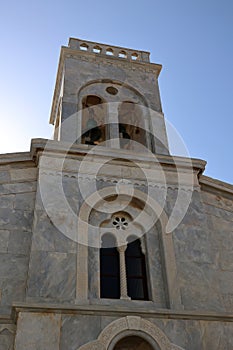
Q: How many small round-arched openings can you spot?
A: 5